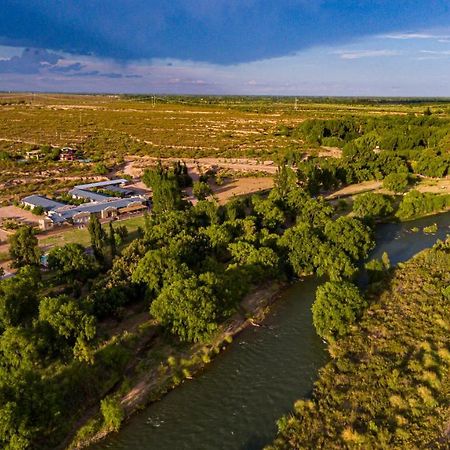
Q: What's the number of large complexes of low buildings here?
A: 1